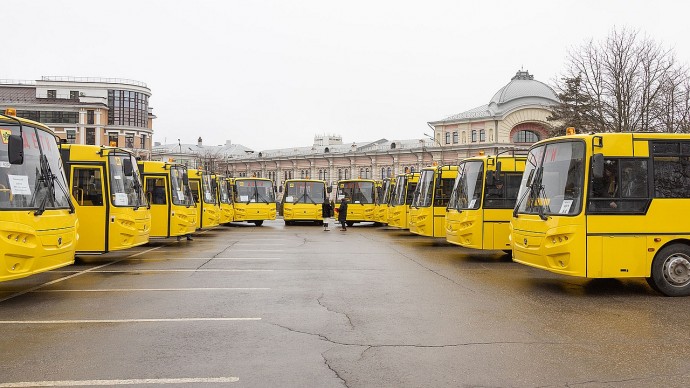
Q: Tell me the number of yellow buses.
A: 13